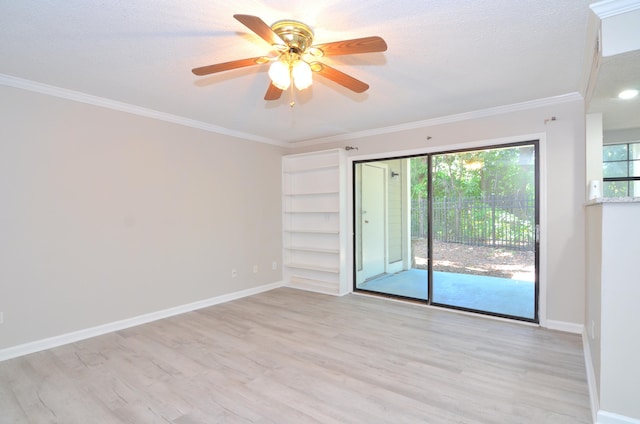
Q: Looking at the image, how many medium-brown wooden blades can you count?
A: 5